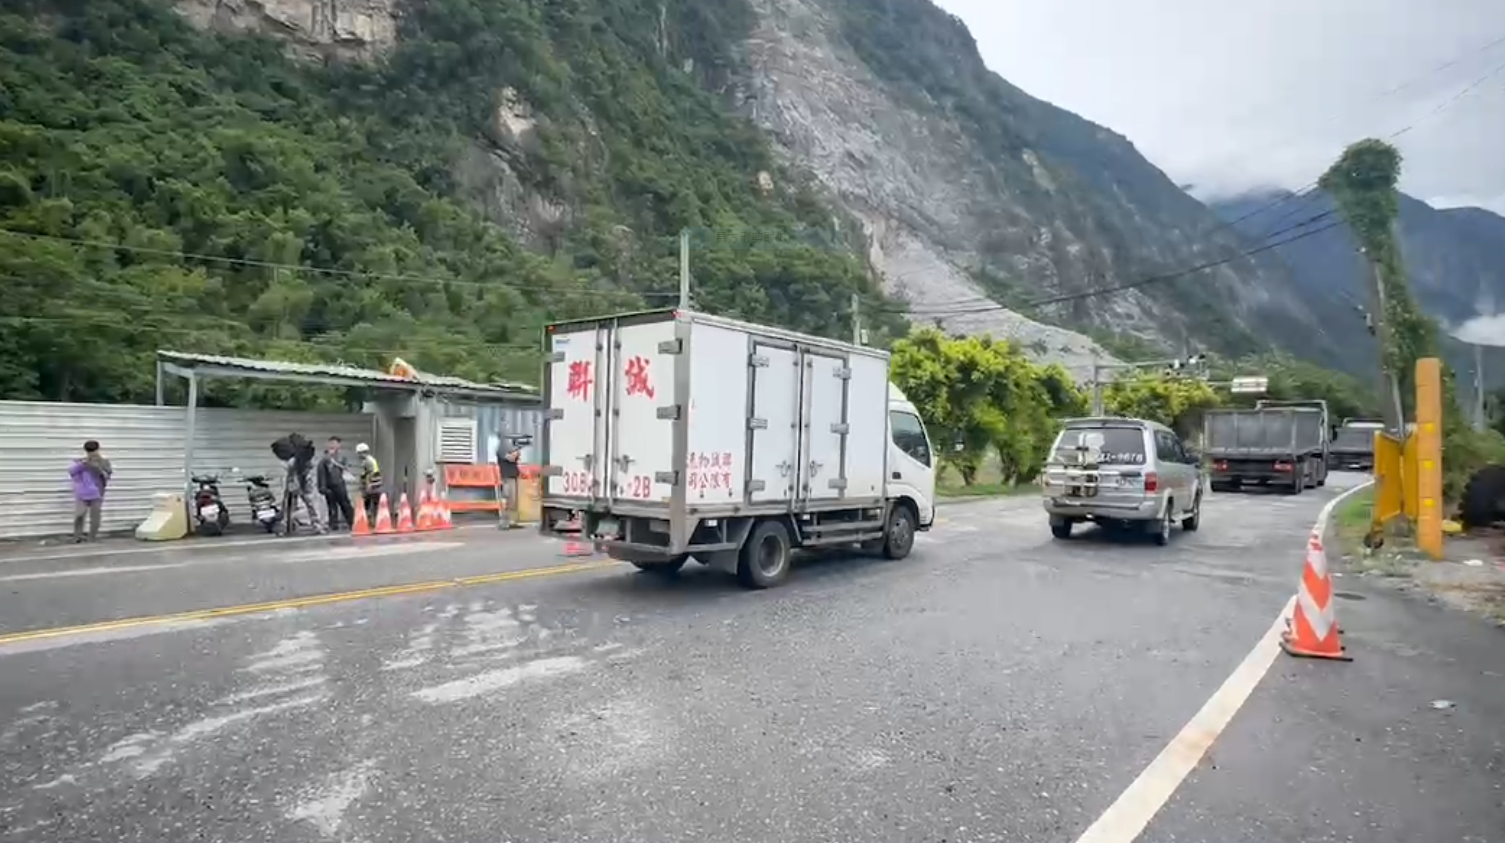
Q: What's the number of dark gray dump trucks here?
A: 2